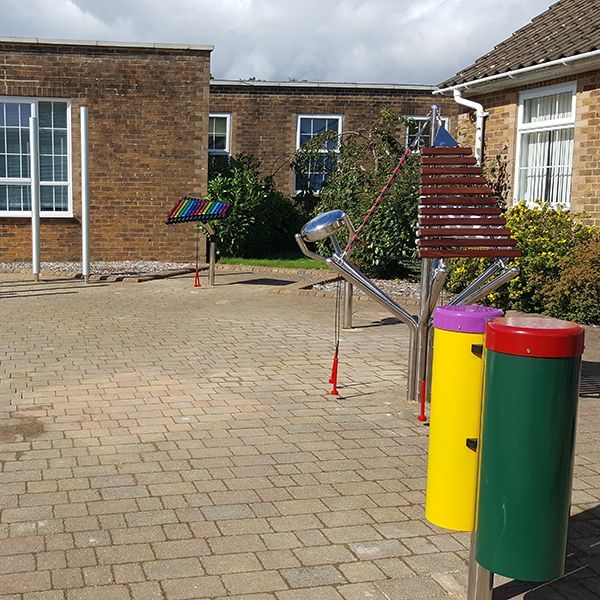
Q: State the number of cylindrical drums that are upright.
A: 2